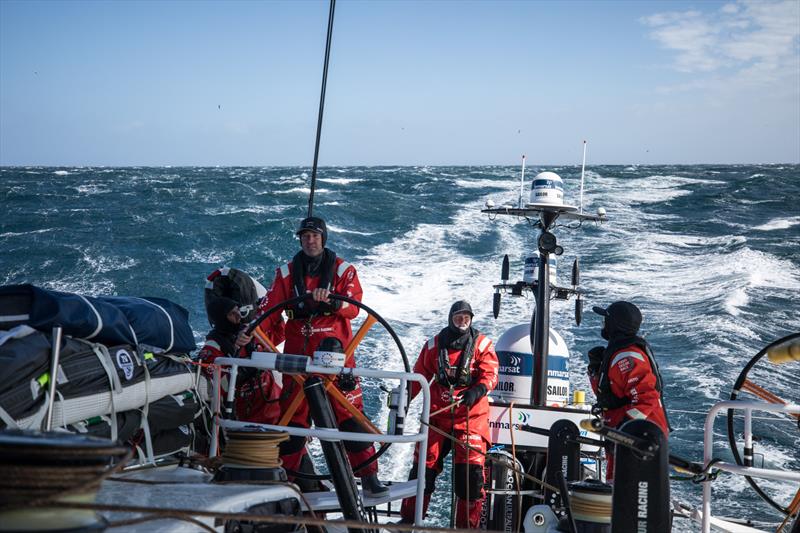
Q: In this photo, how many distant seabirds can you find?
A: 5